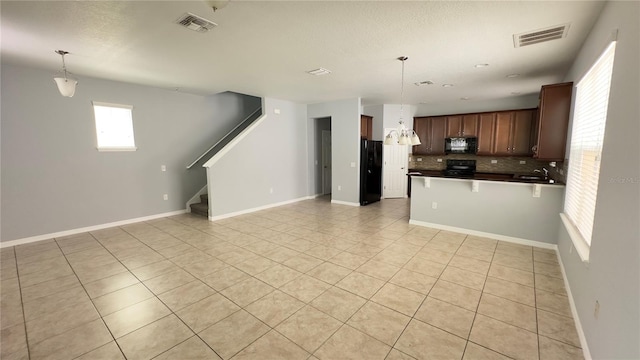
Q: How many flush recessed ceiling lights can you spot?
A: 6